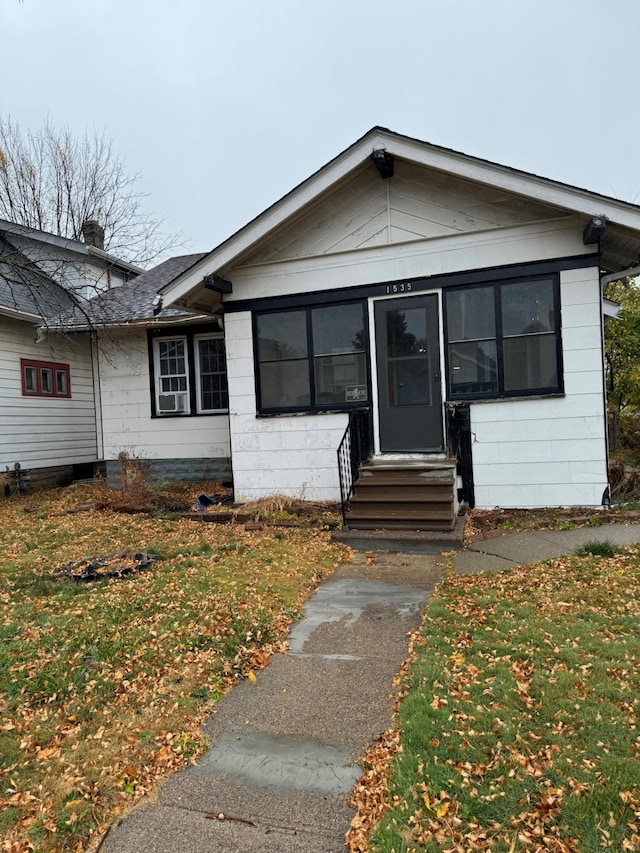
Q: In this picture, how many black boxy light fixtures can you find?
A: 3